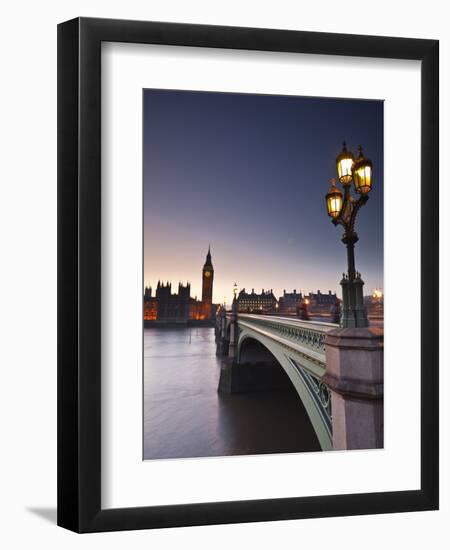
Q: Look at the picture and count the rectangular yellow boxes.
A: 3